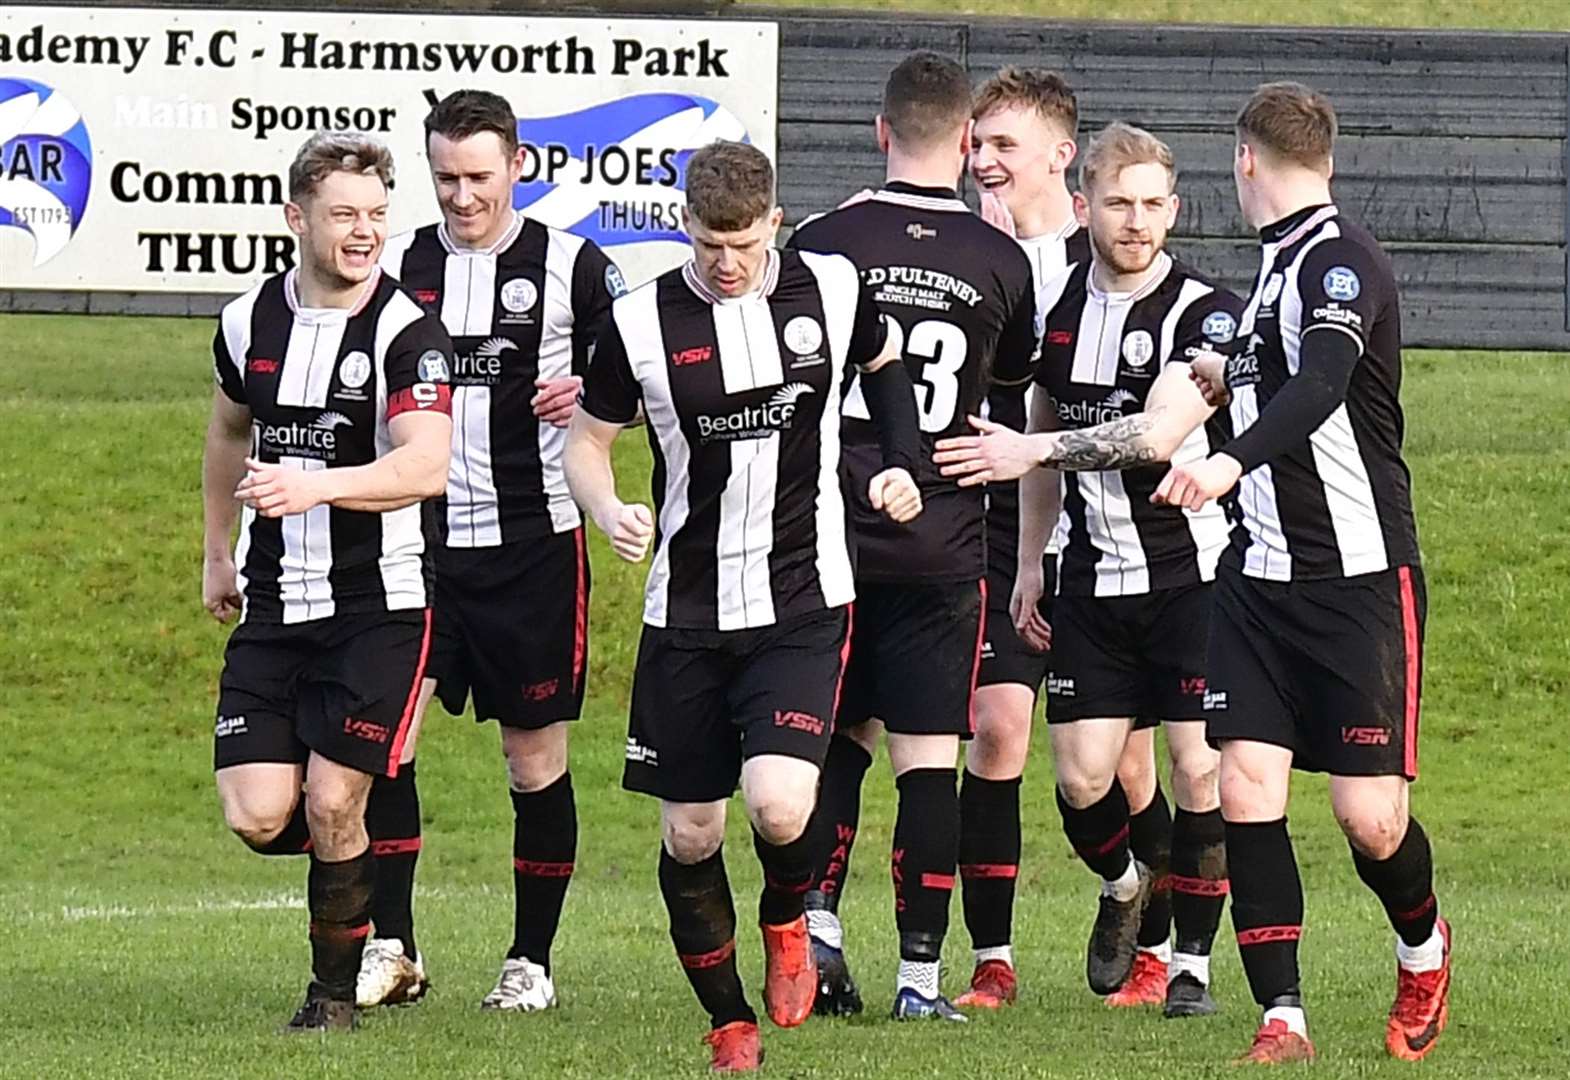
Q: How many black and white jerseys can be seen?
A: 7